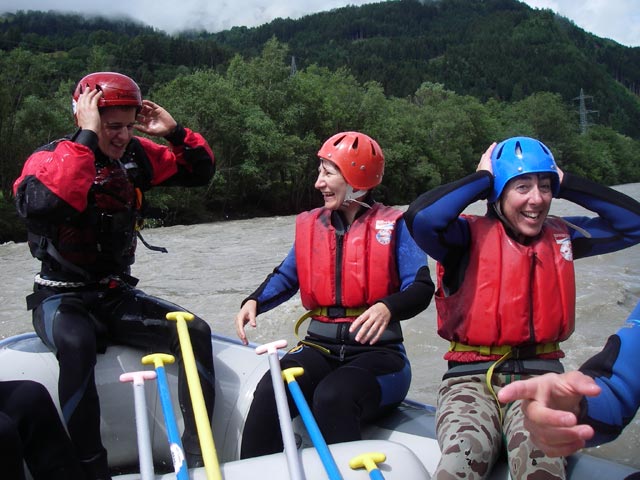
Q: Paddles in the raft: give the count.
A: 6